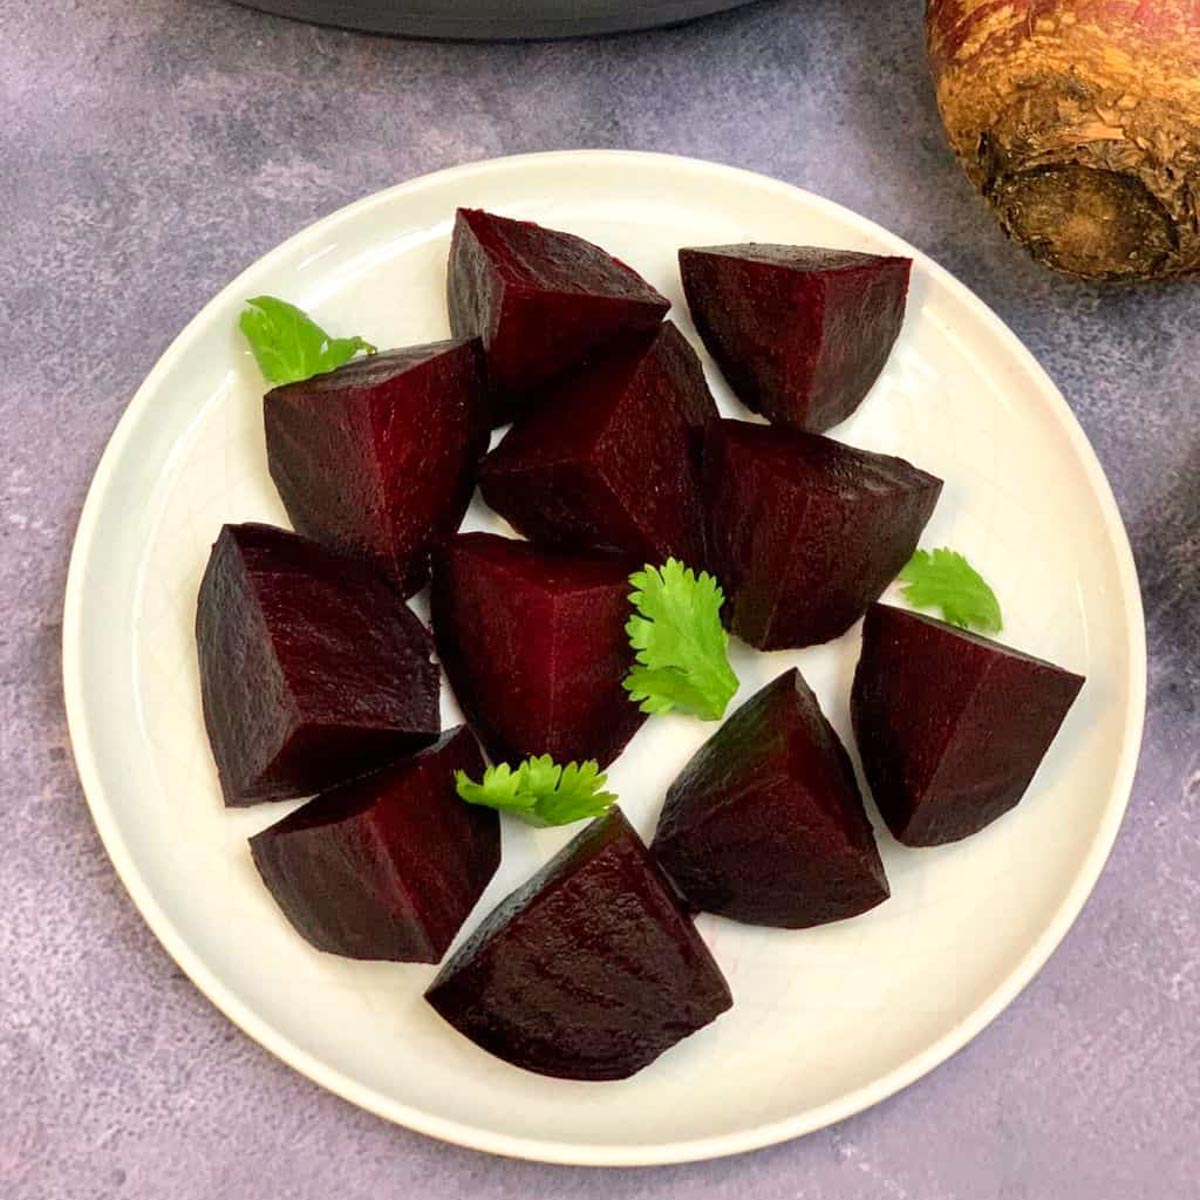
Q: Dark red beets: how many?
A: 11